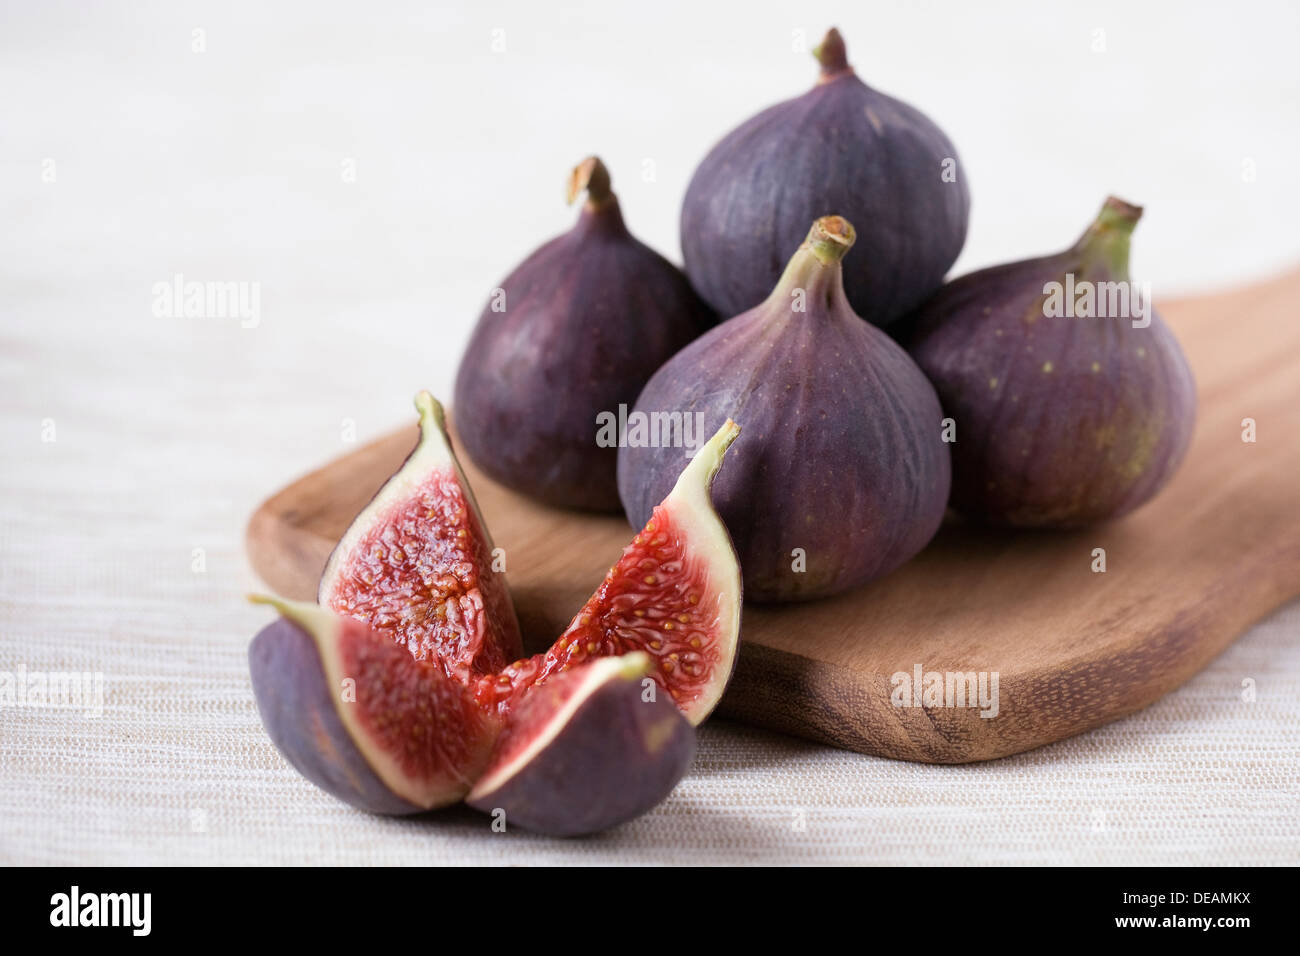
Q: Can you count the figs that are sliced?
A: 1